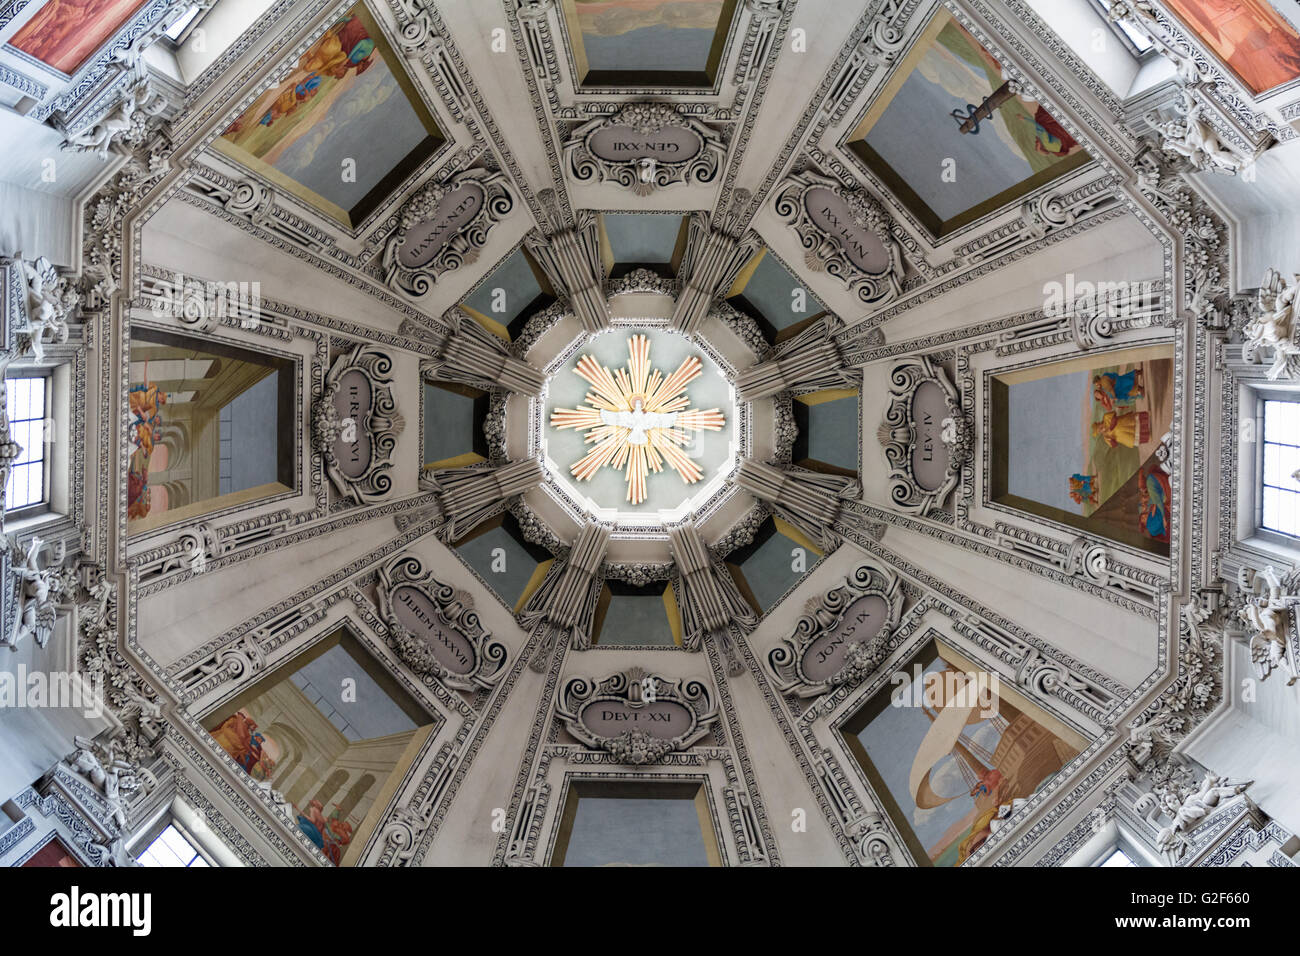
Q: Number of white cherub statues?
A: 8